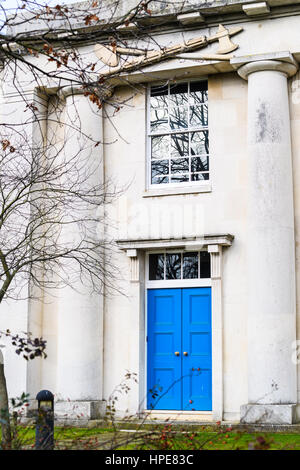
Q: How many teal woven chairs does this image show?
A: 0